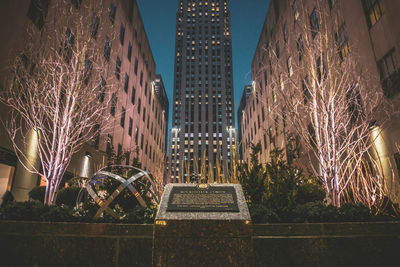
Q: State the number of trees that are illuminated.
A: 2